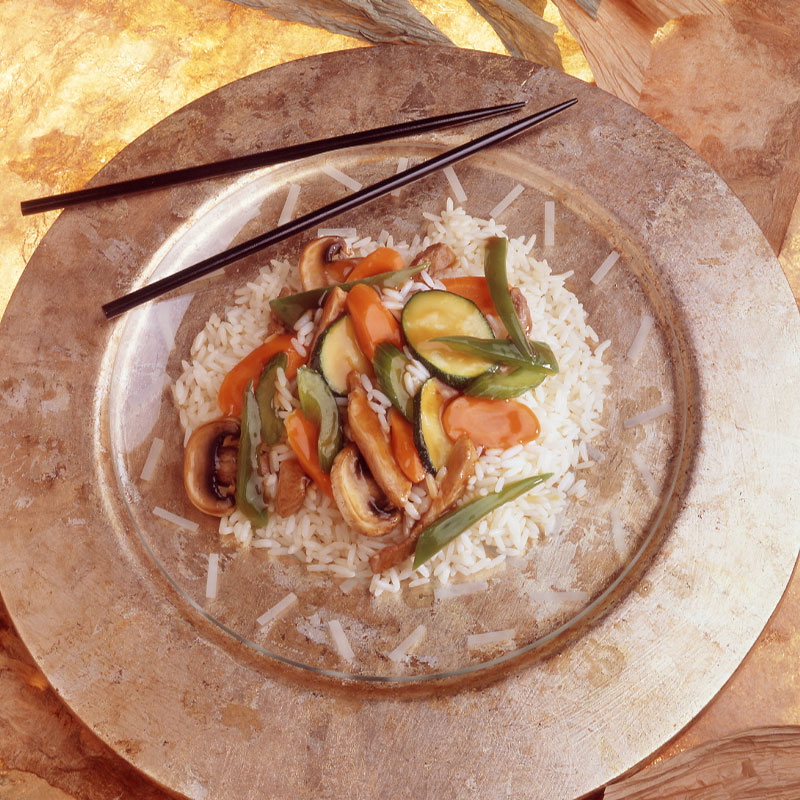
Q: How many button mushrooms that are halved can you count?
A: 3